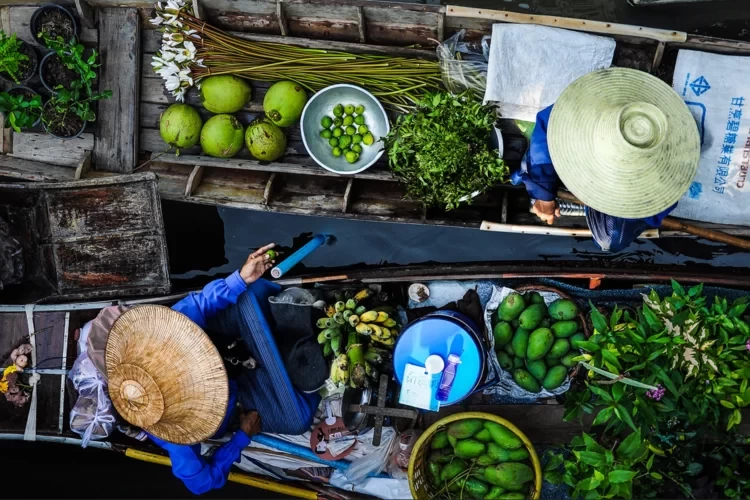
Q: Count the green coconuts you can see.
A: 5